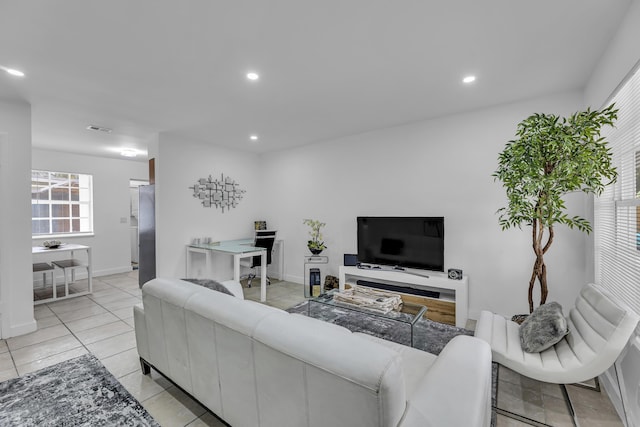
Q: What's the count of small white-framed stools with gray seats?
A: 2